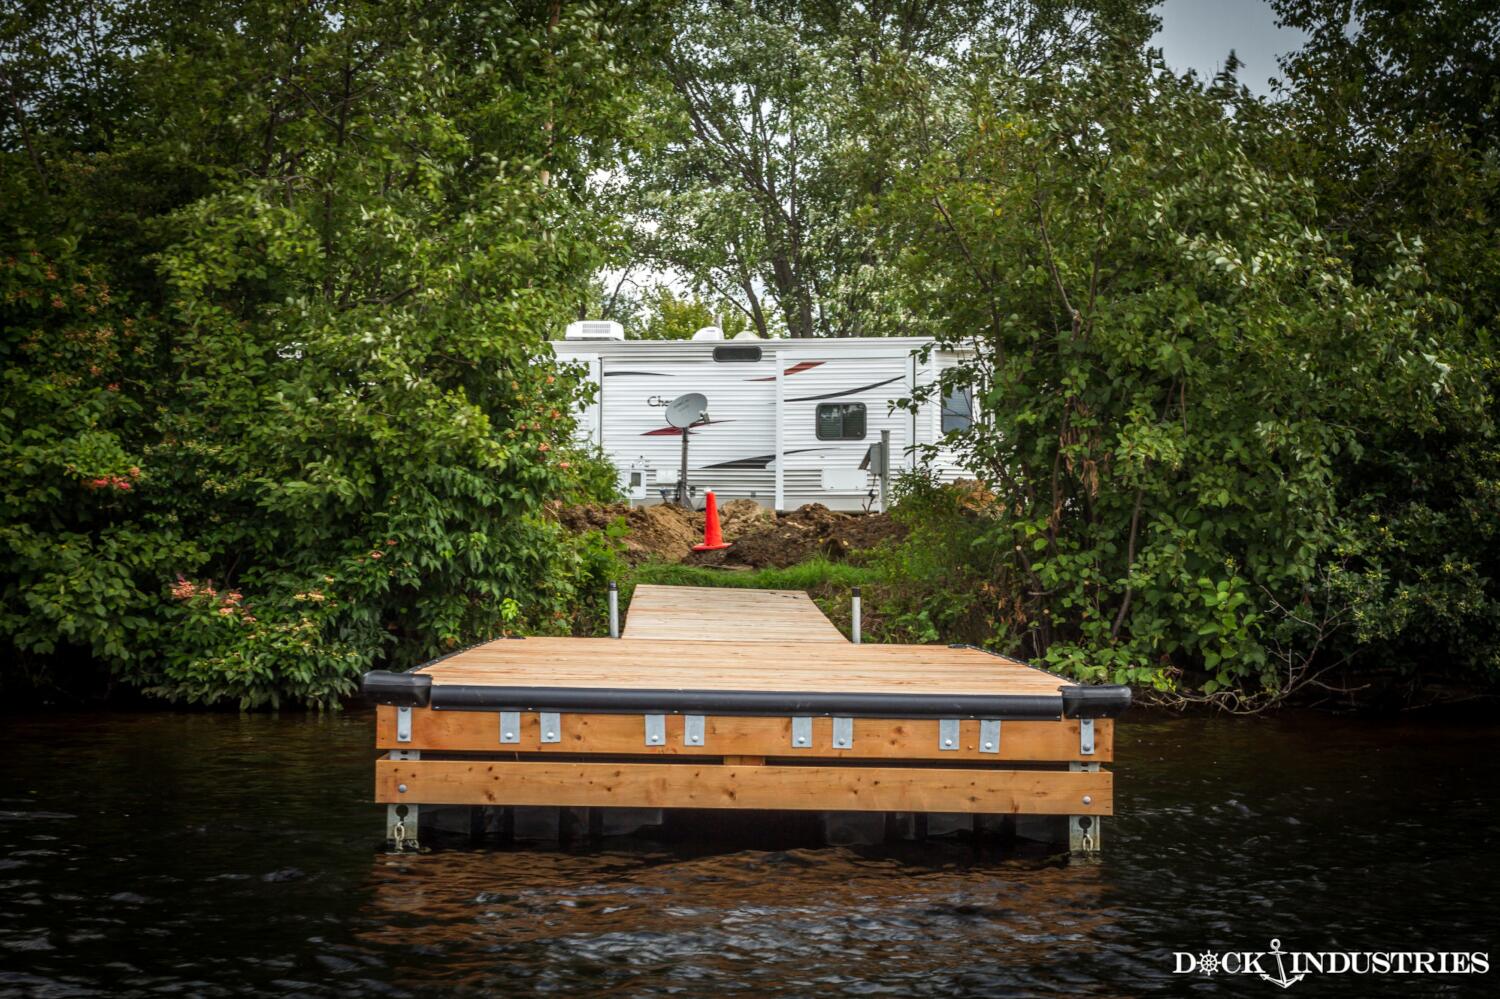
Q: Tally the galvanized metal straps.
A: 10